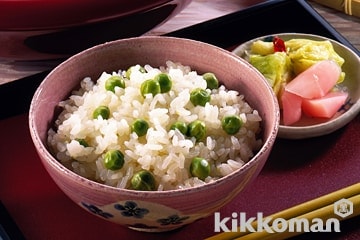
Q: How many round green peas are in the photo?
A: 15